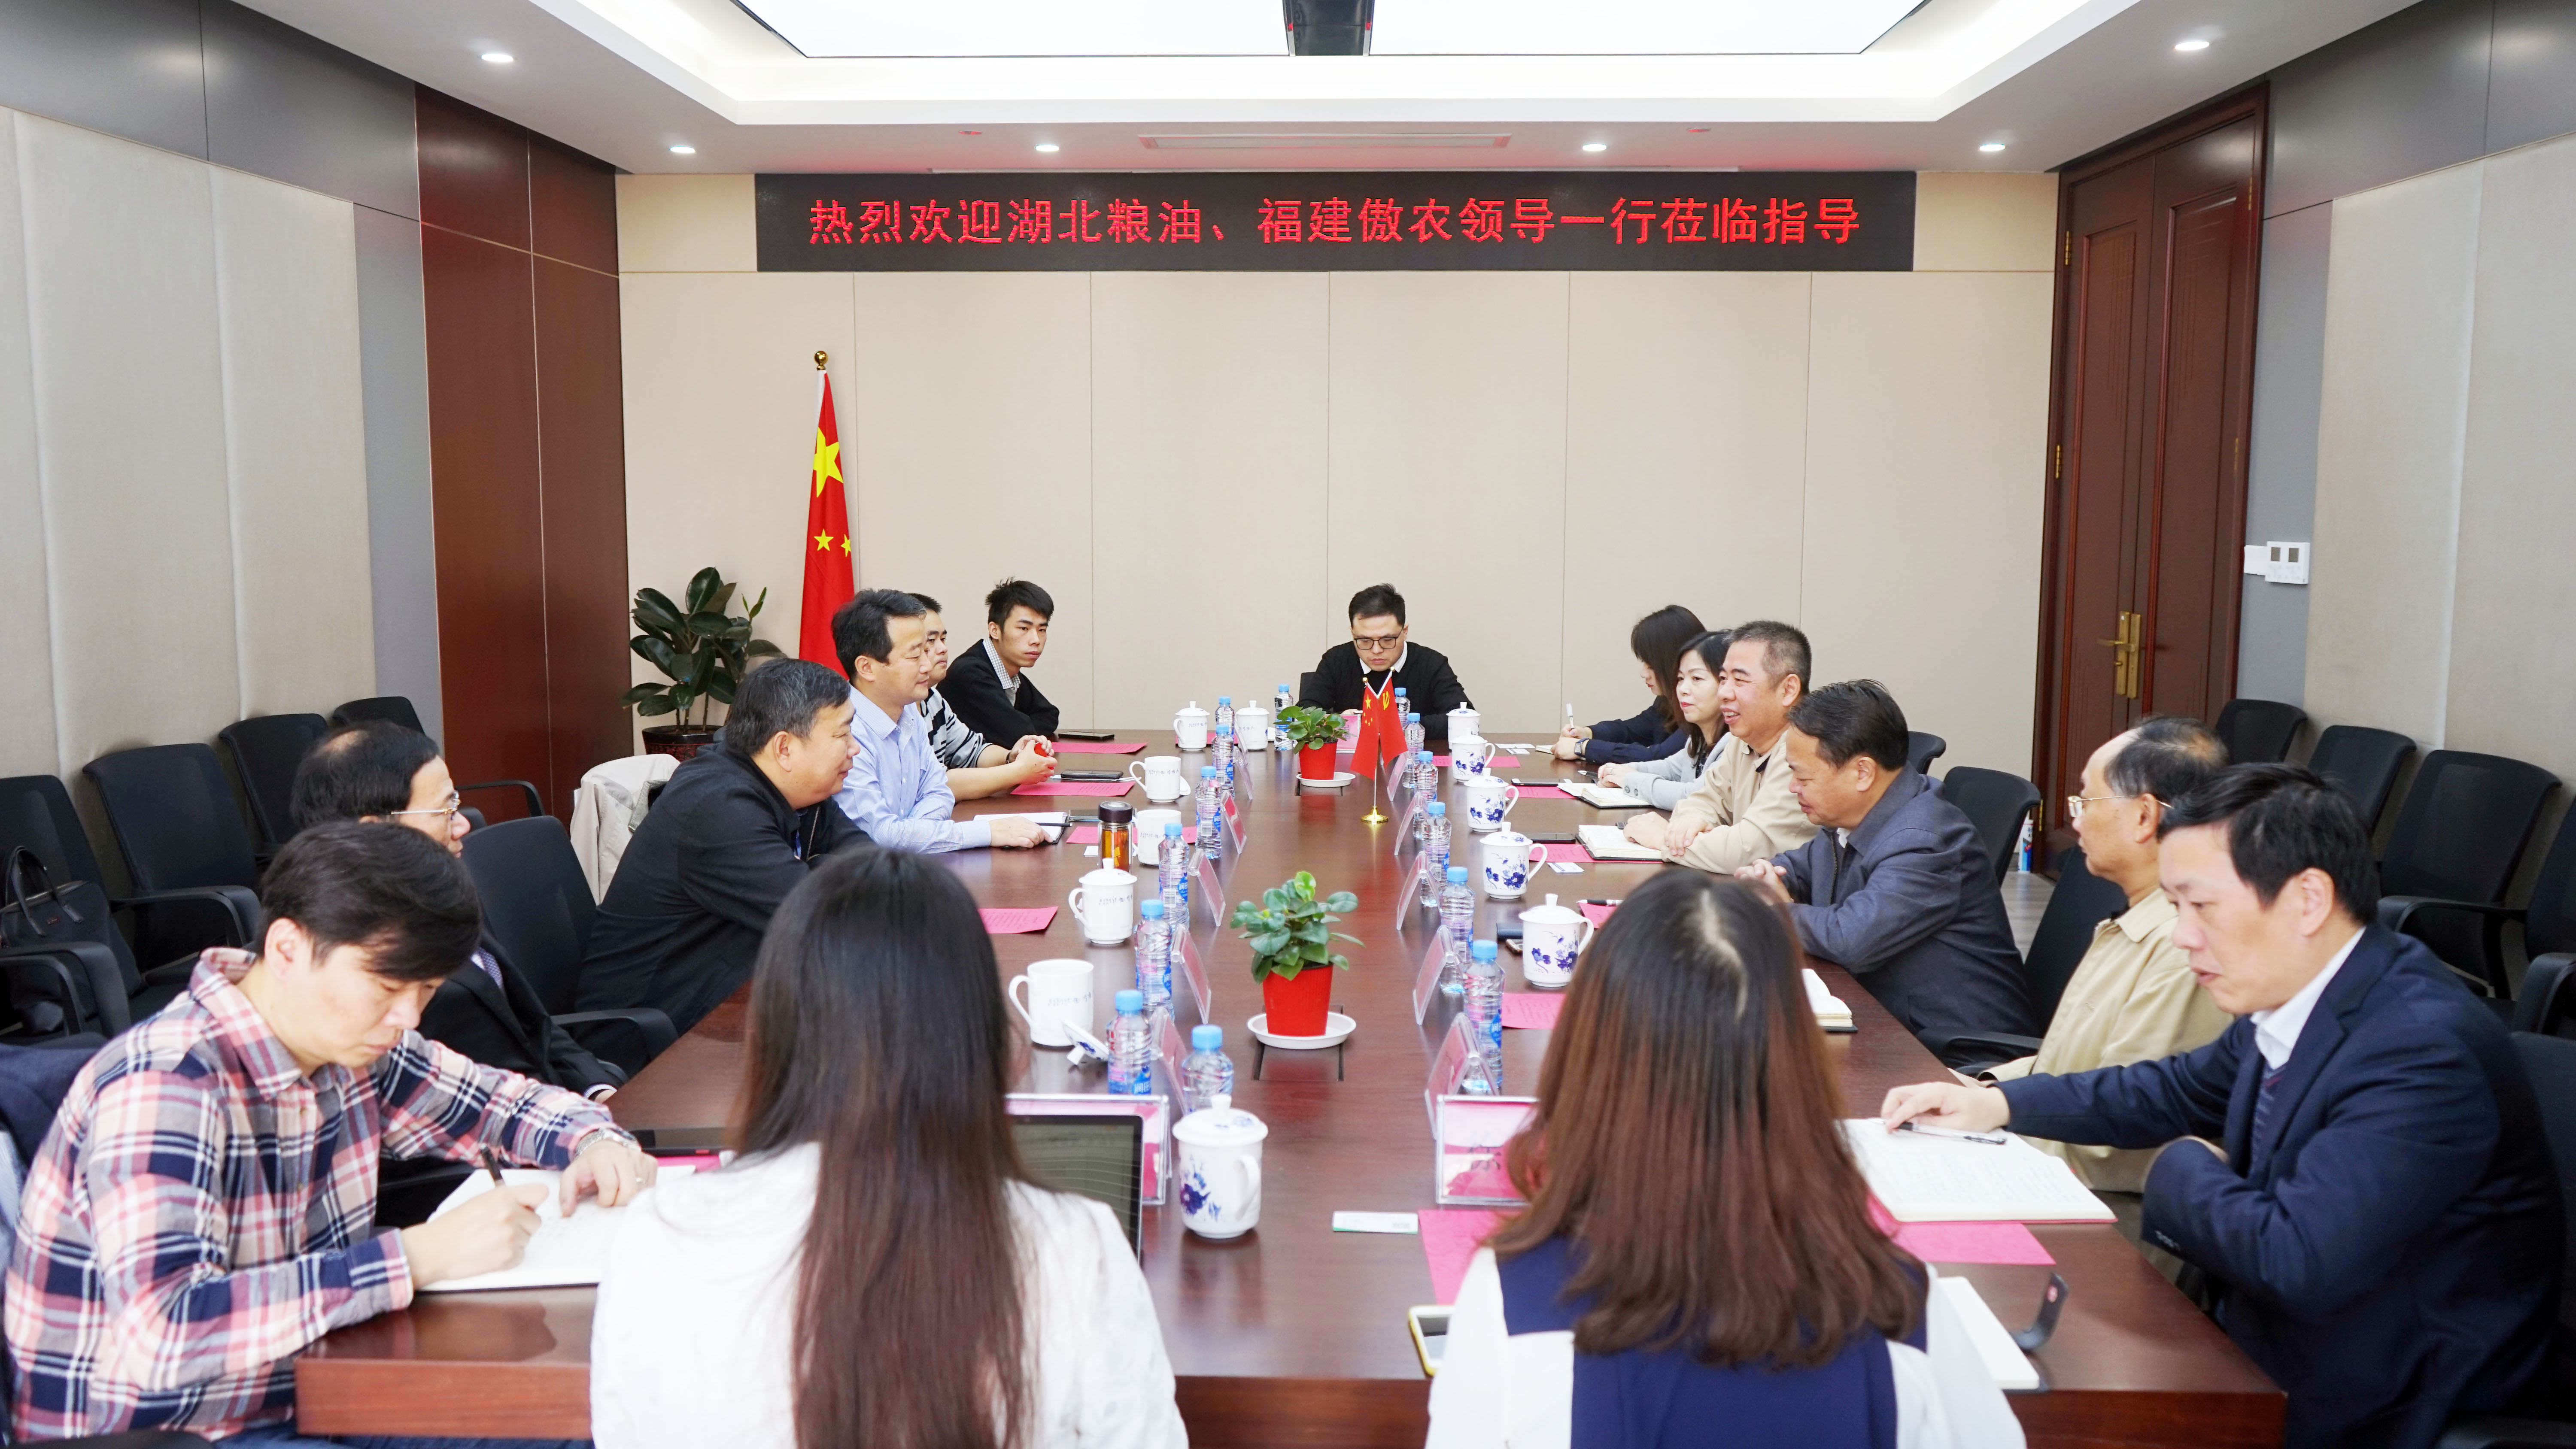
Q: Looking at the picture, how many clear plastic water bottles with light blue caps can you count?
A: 14